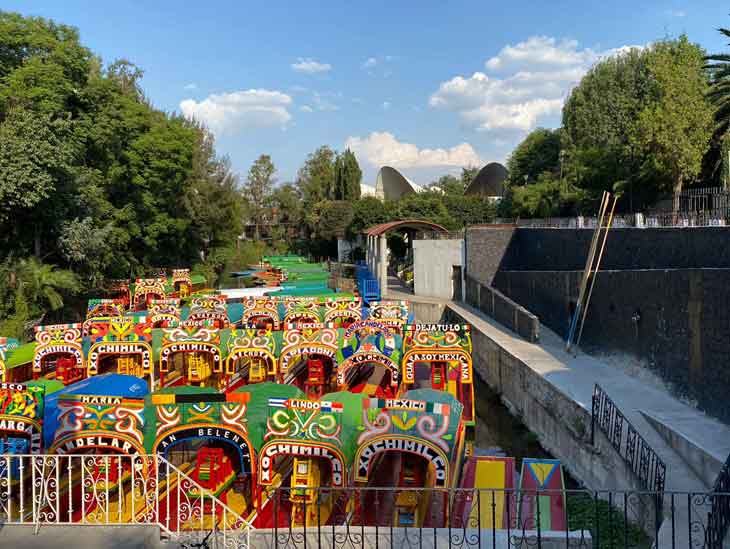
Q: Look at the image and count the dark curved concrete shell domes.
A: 2